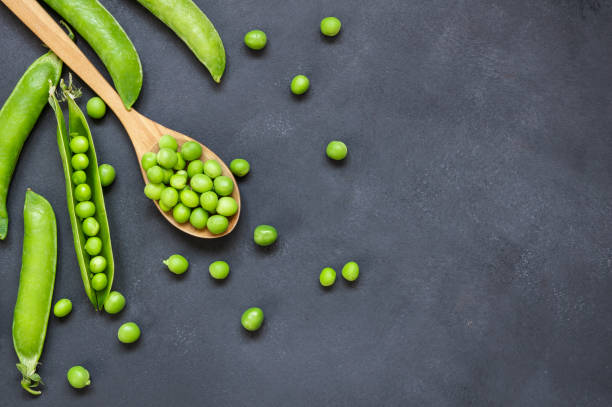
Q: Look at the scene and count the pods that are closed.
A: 4